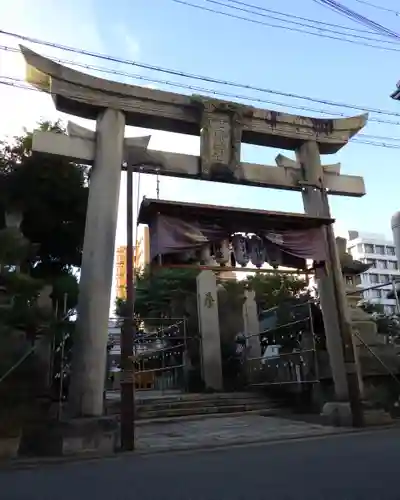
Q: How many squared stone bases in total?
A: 2